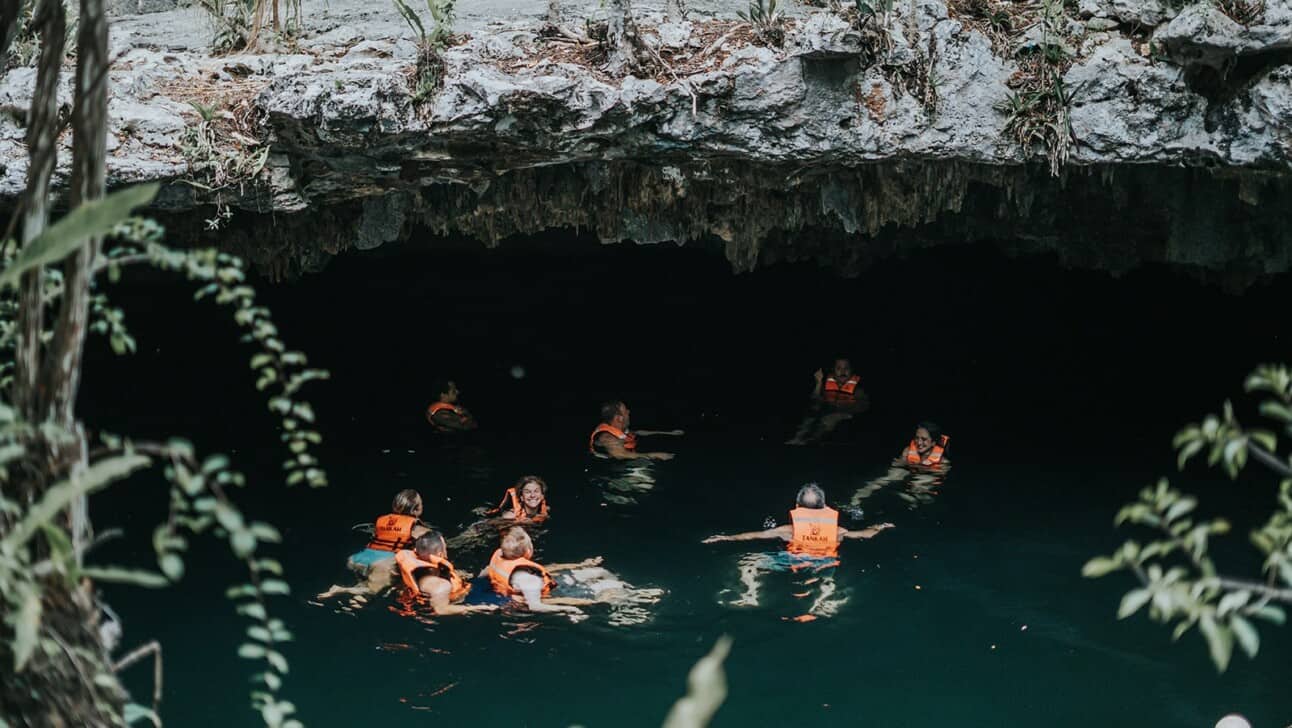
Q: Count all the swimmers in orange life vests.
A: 9